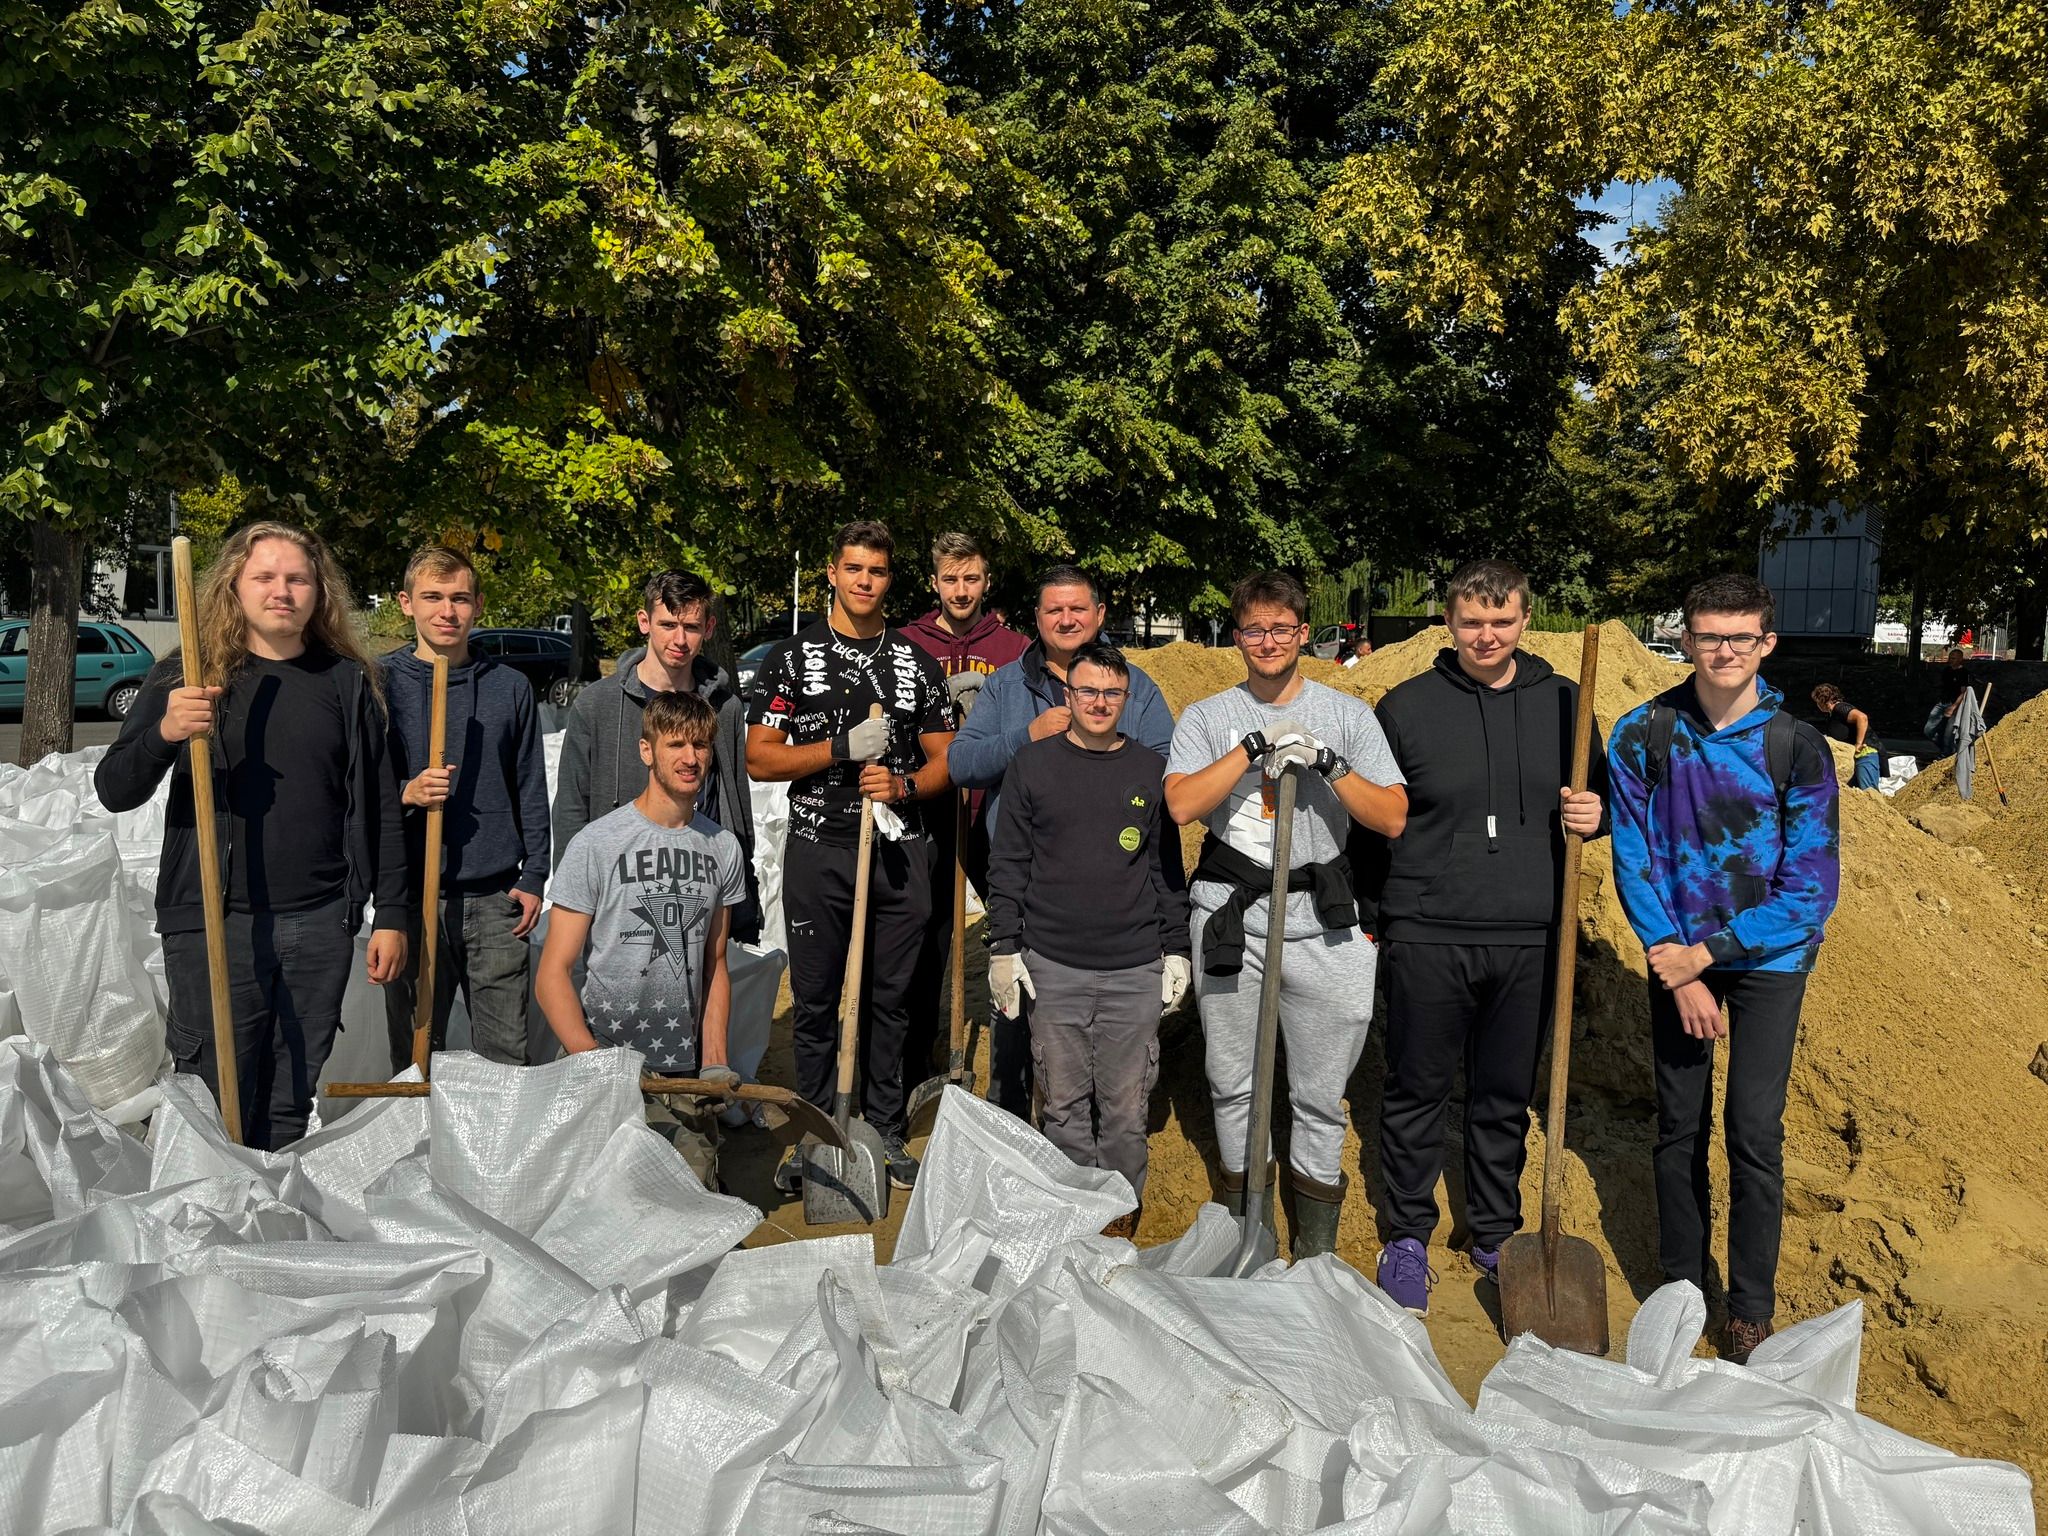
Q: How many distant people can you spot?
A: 3